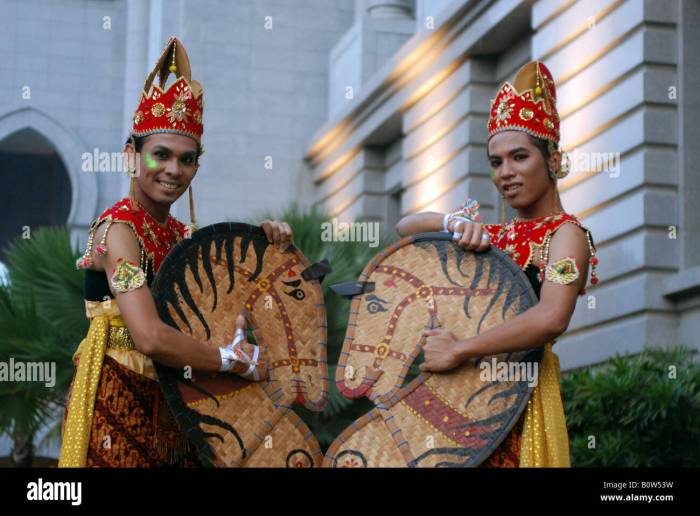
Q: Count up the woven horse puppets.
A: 2